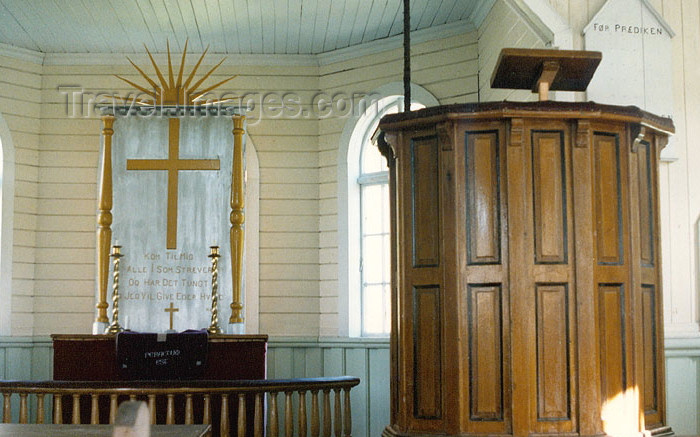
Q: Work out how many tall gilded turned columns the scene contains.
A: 2